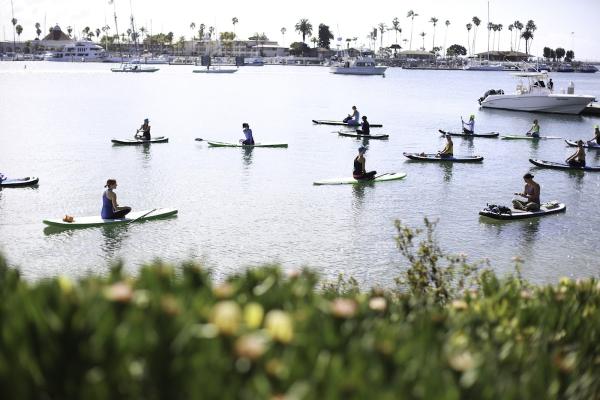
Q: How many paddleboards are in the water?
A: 13